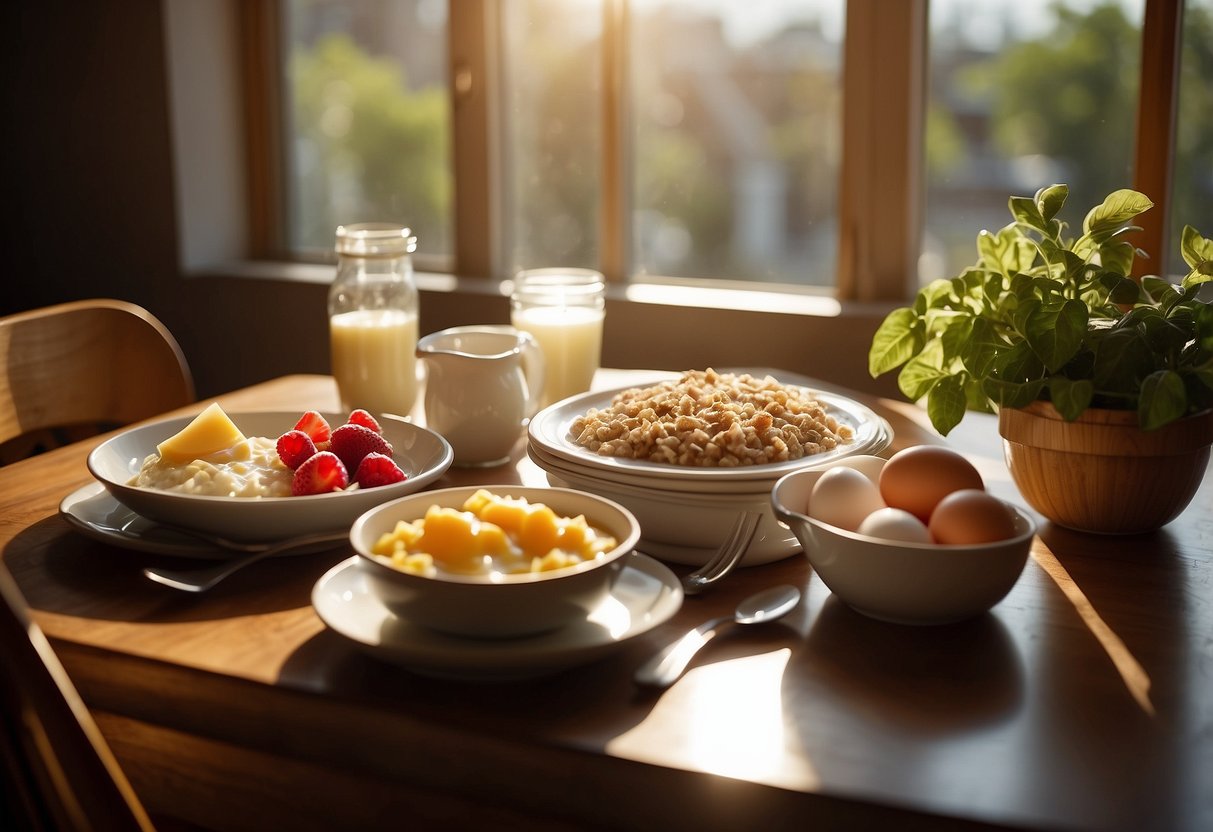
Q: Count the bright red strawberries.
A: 6